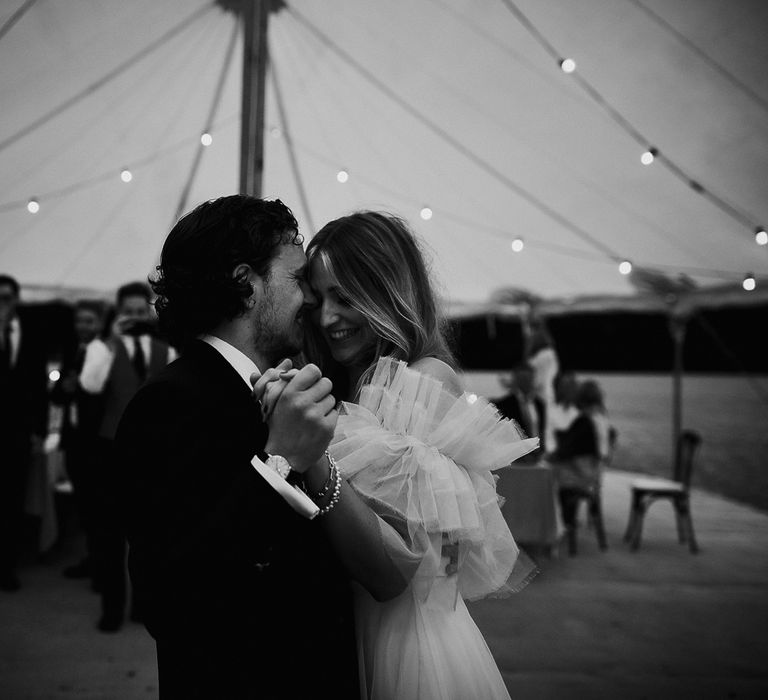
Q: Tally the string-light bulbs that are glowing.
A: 11